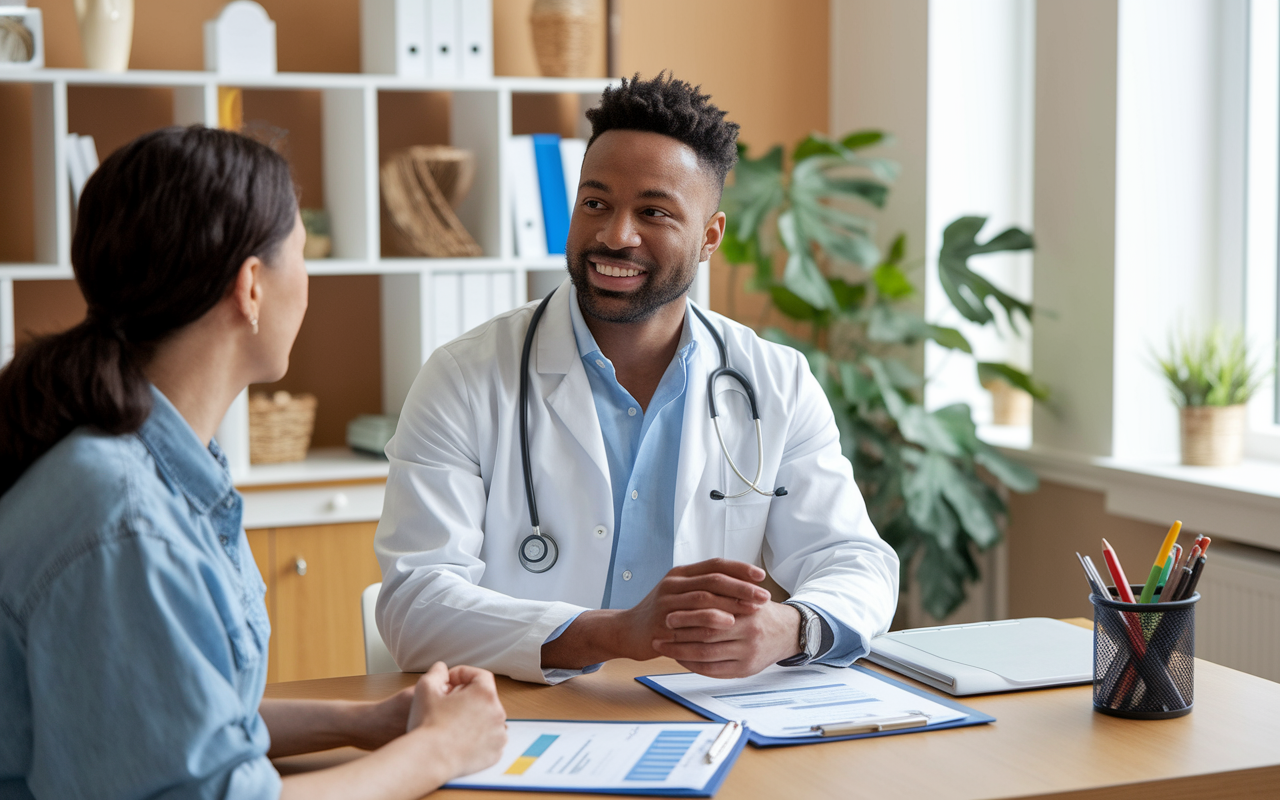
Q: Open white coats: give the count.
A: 1